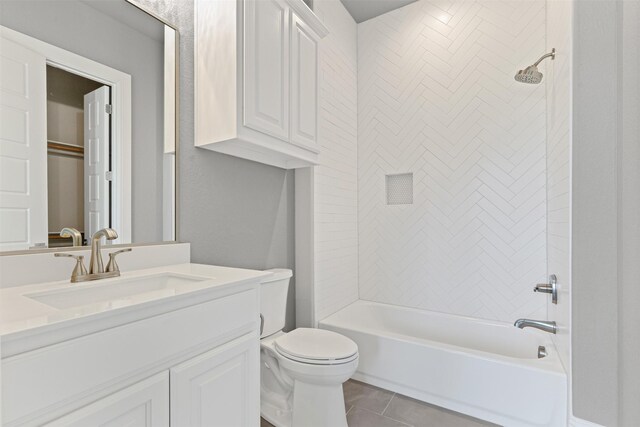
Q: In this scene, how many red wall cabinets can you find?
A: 0